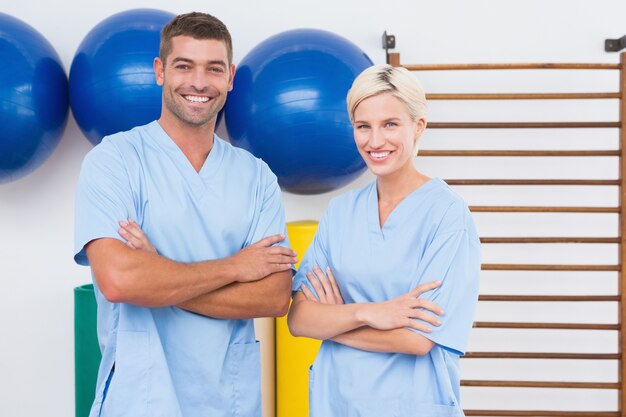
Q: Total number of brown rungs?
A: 13